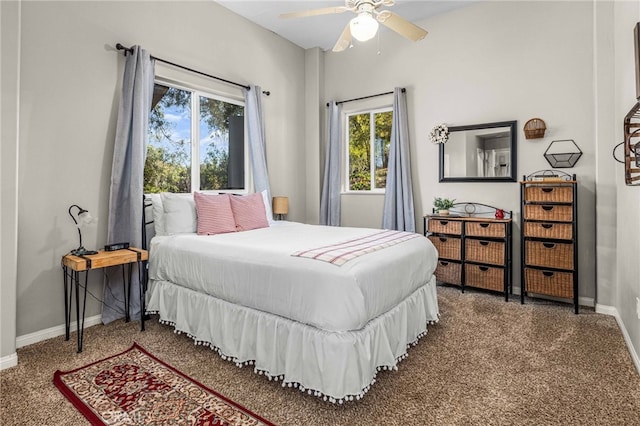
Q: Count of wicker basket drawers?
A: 11